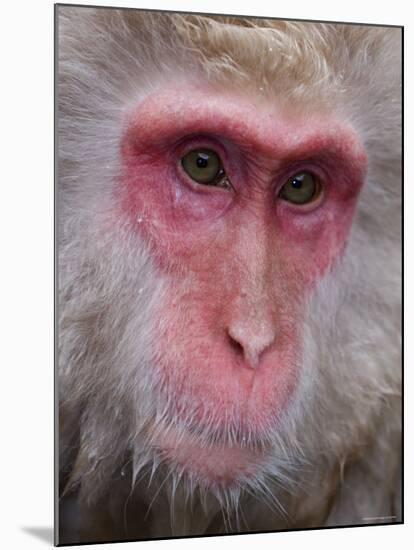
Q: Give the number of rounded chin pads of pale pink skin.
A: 1